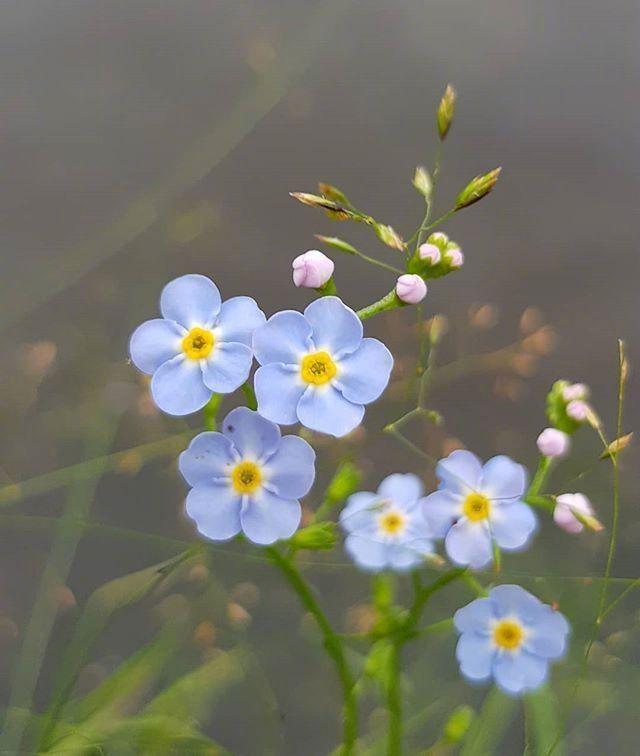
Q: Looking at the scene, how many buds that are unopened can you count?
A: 9